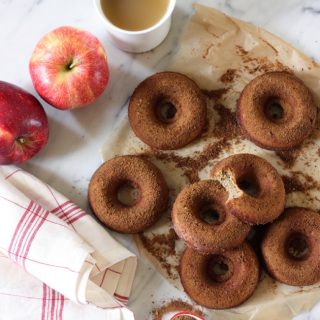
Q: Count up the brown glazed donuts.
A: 7